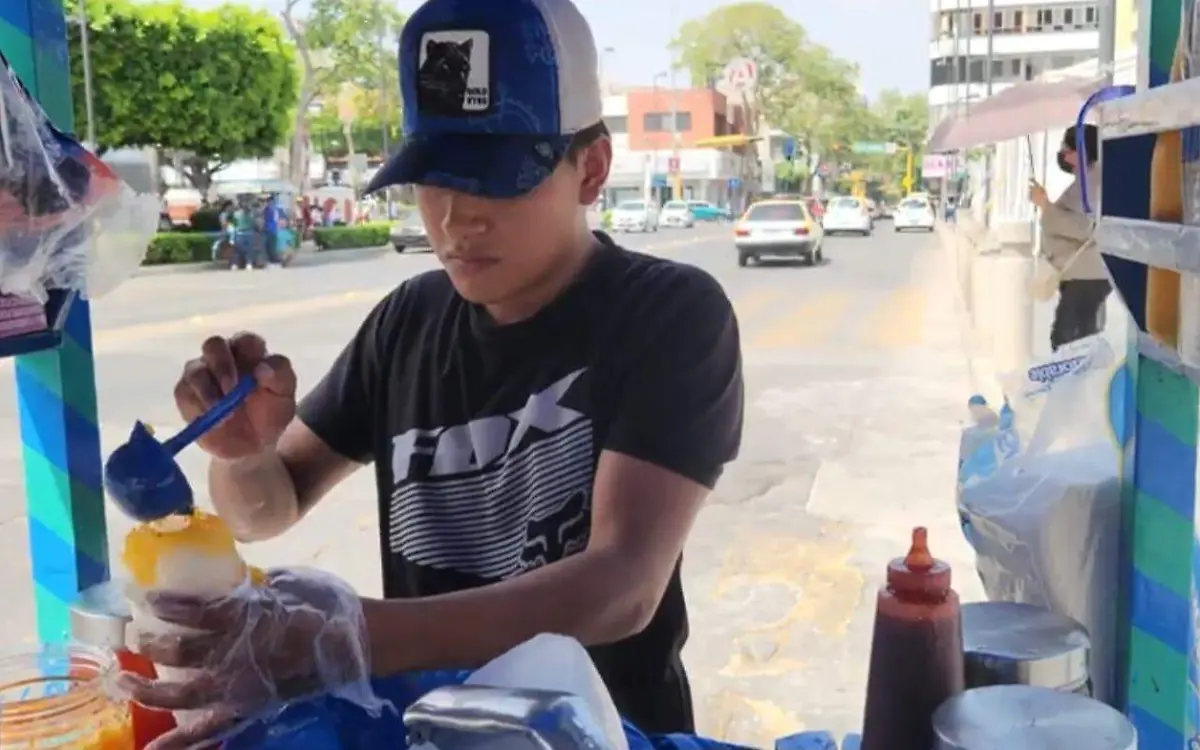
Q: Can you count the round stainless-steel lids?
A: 2